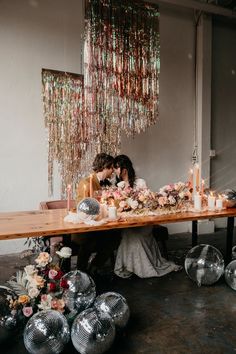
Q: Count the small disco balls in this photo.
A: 2